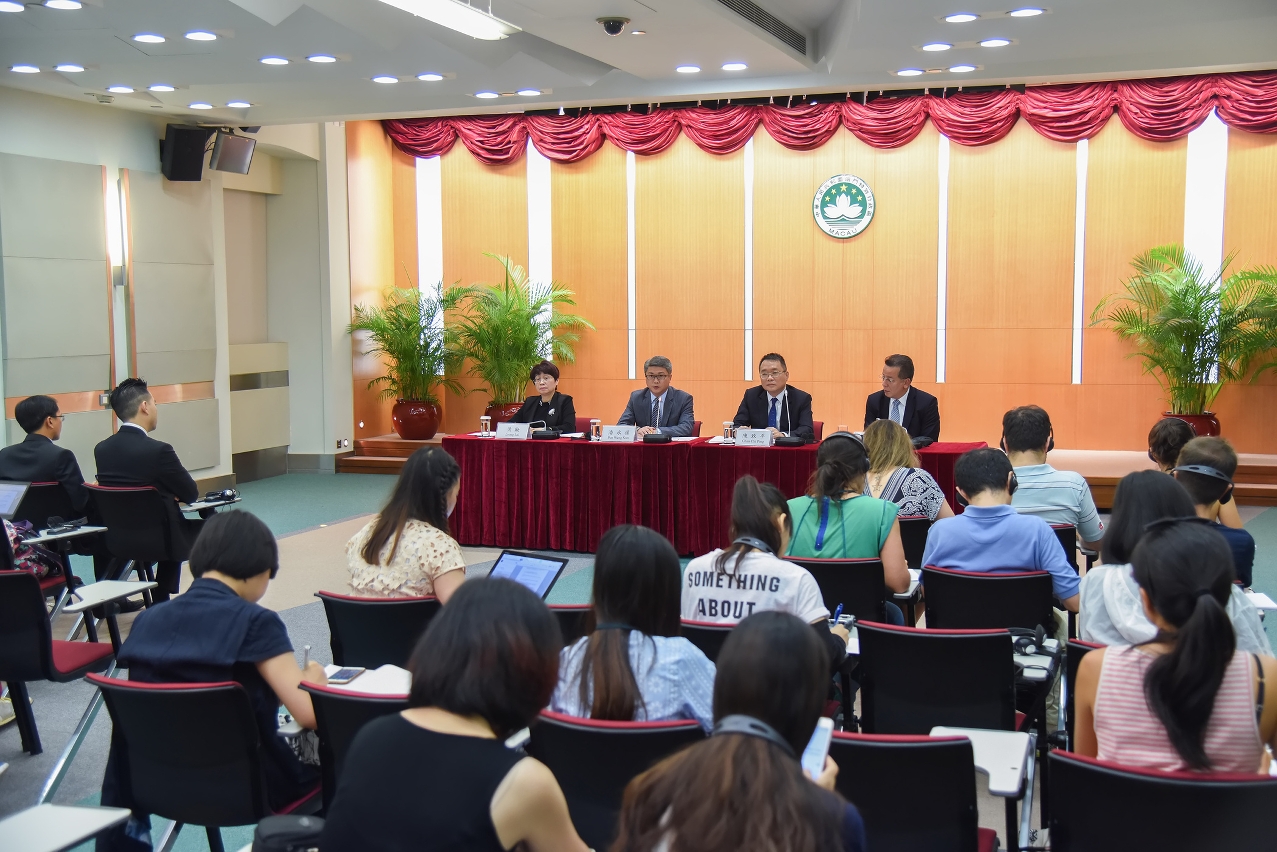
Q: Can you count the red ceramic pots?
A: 3